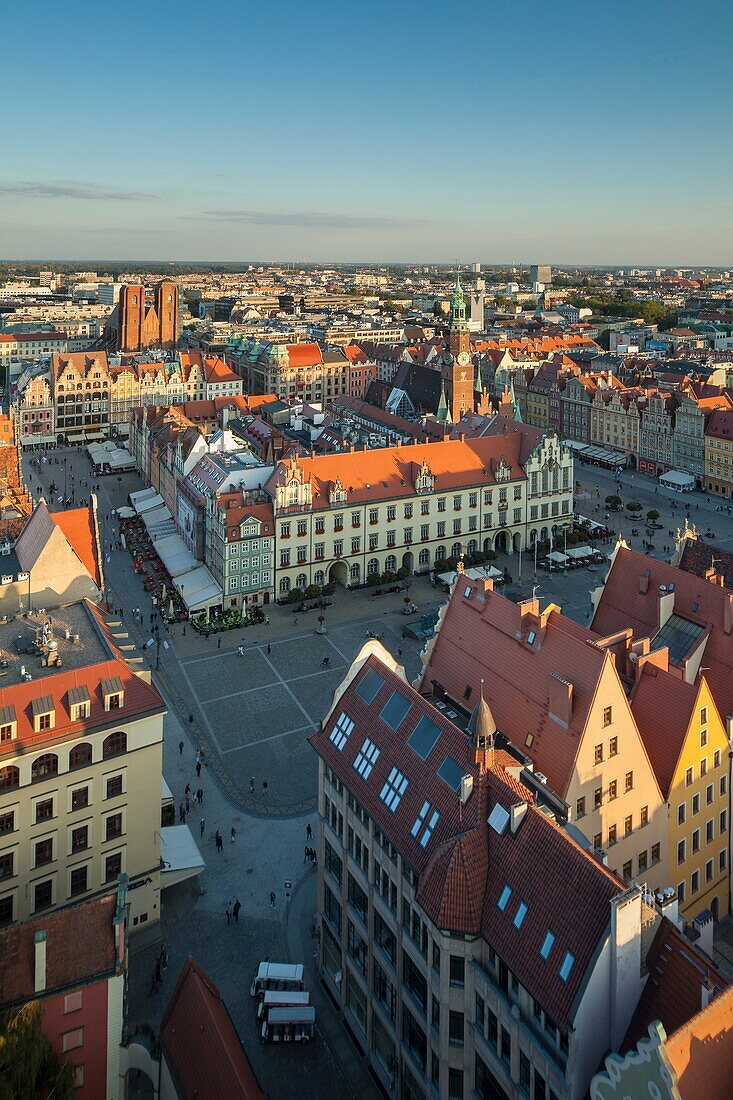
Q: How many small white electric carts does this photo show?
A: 3